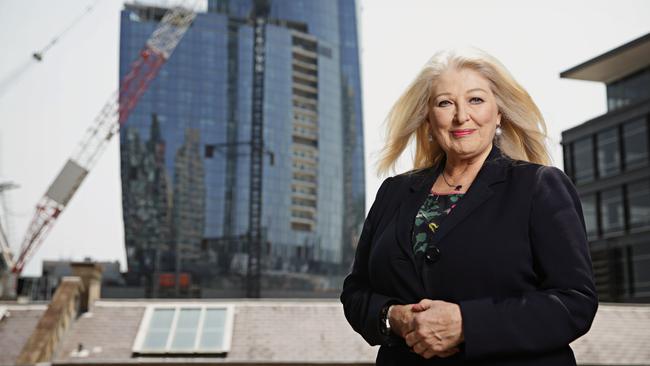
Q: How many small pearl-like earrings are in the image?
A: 2